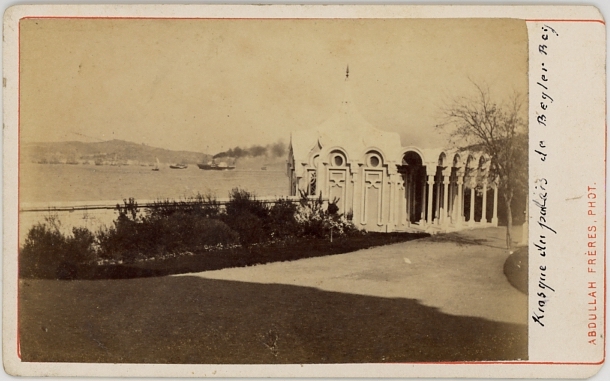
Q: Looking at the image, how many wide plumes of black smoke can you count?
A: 1